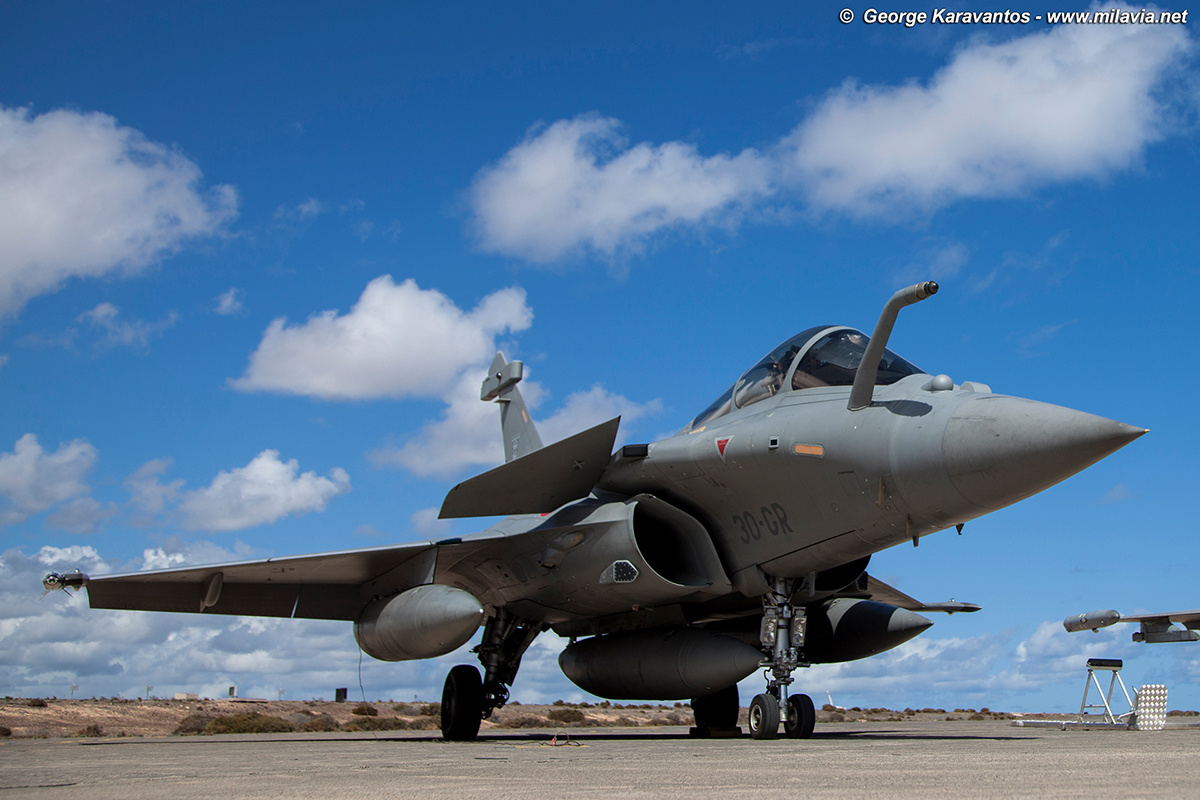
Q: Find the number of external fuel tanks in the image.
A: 3